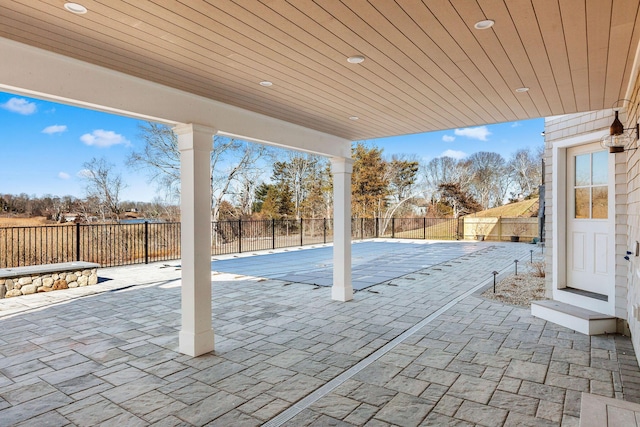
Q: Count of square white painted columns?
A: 2